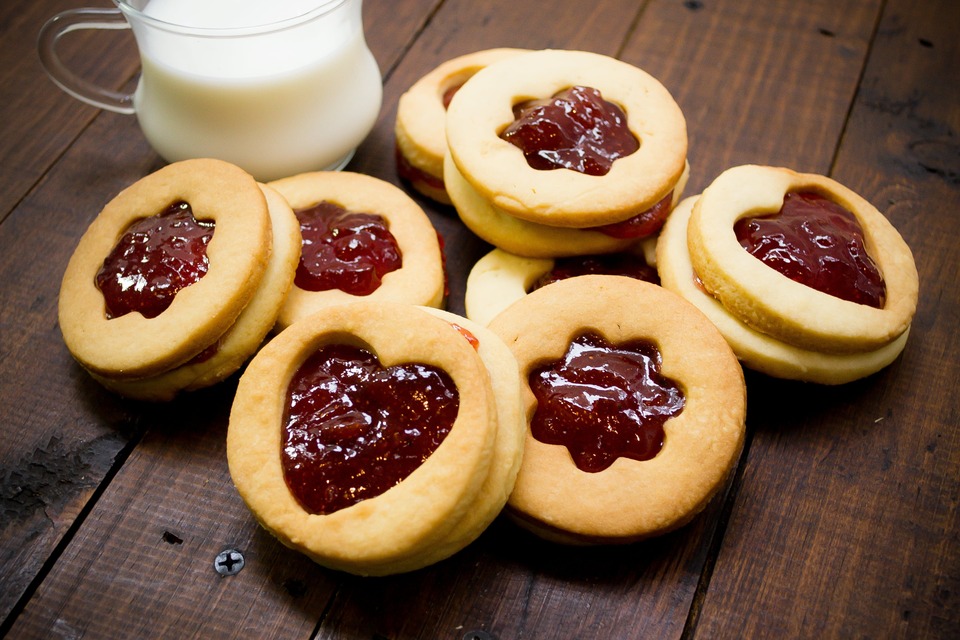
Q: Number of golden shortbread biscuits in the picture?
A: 8